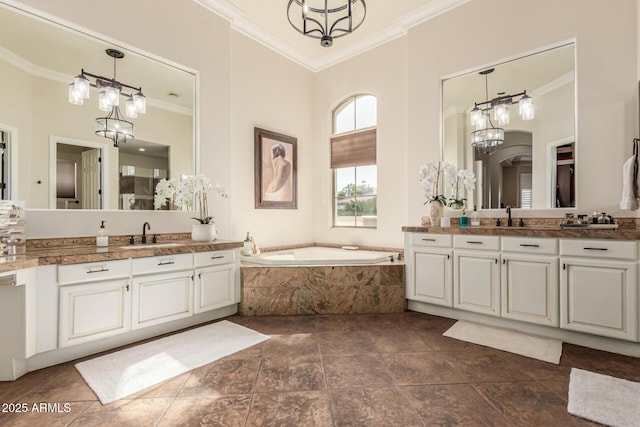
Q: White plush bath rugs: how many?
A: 3